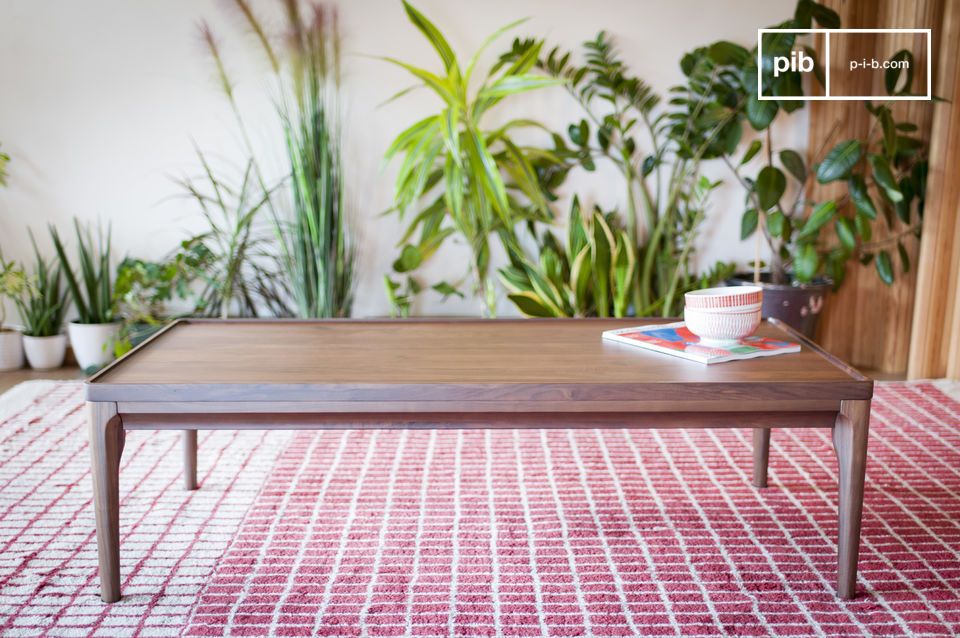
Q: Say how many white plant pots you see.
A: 3